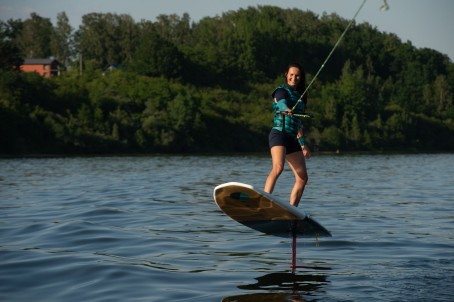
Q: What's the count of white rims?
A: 1